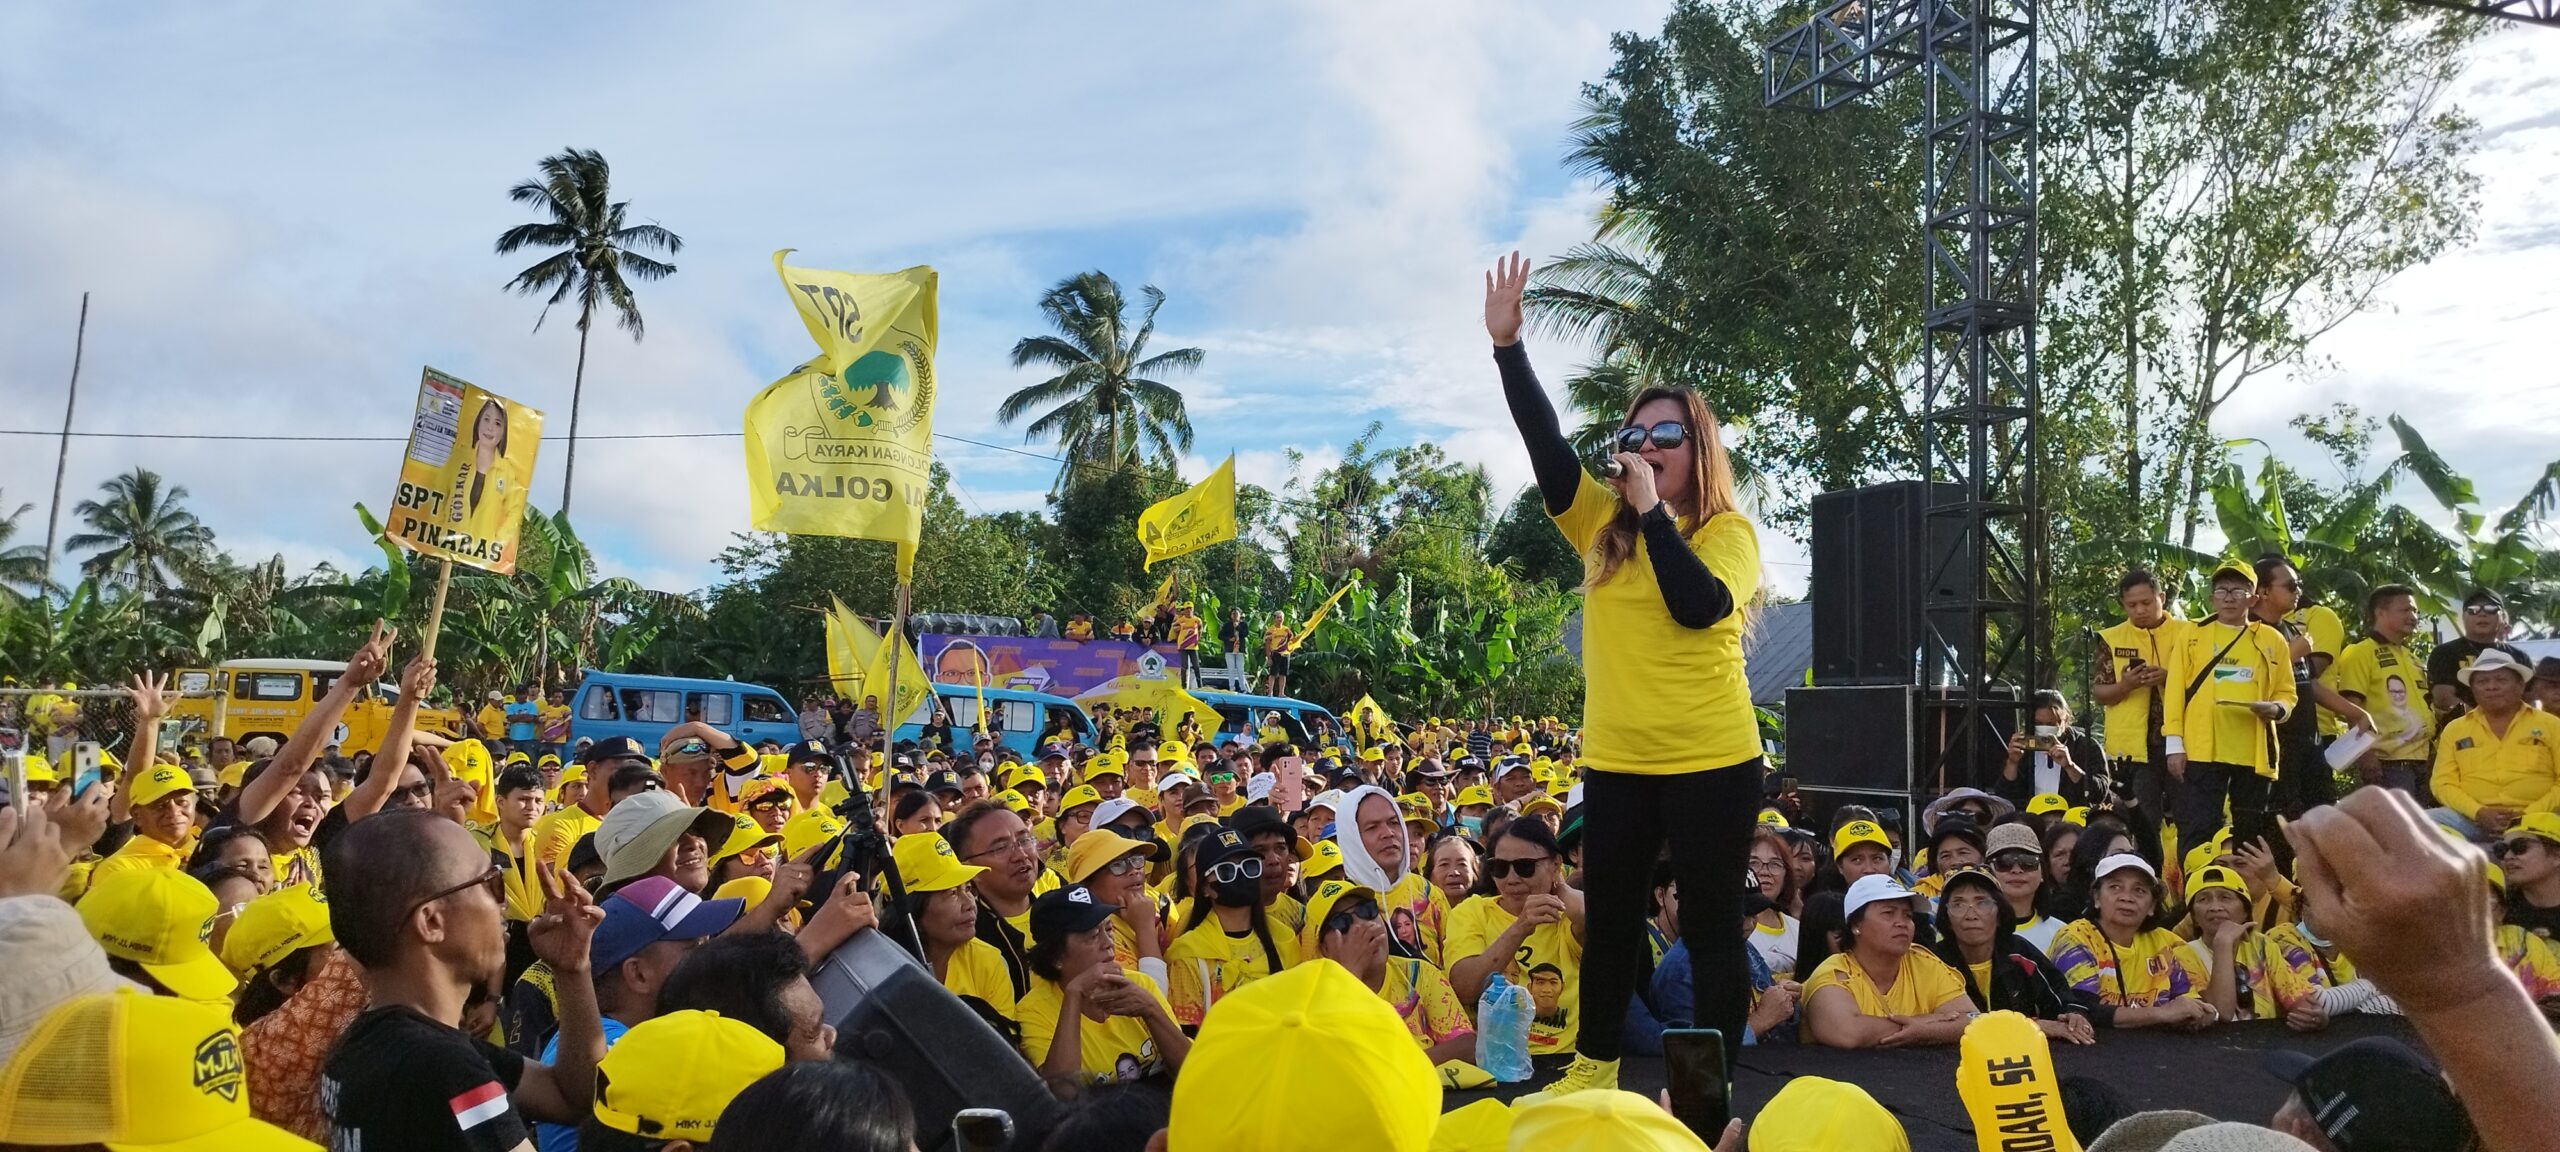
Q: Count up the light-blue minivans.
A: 3